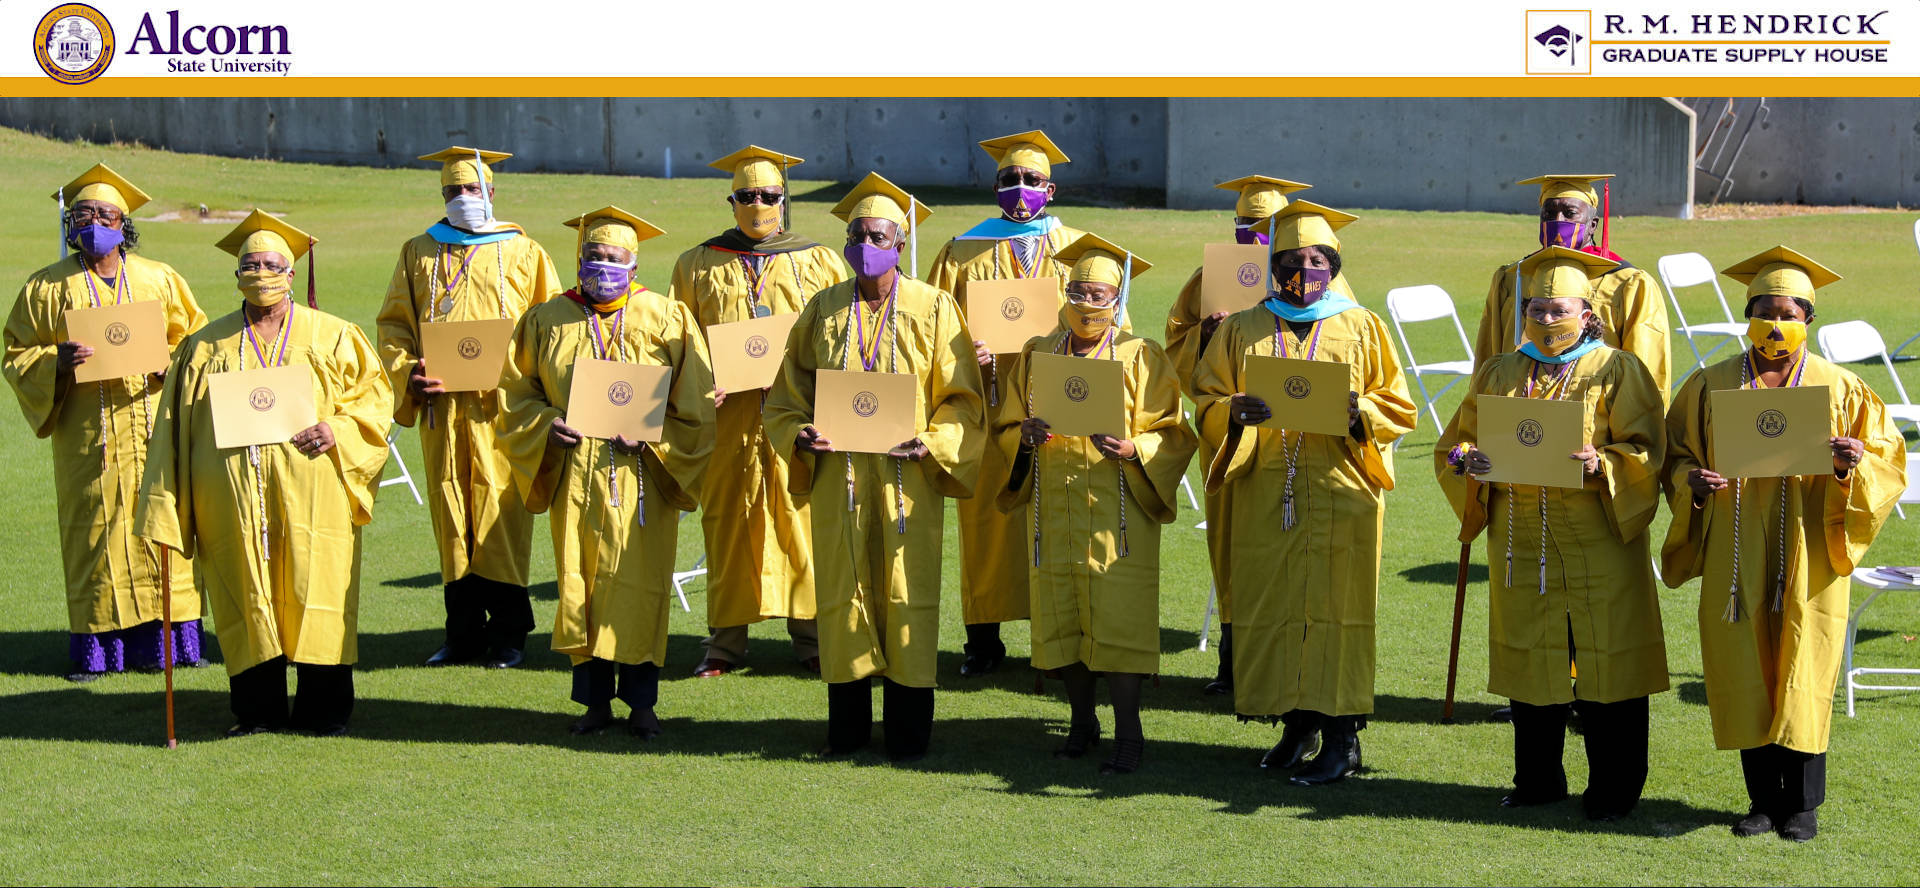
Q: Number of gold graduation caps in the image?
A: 13